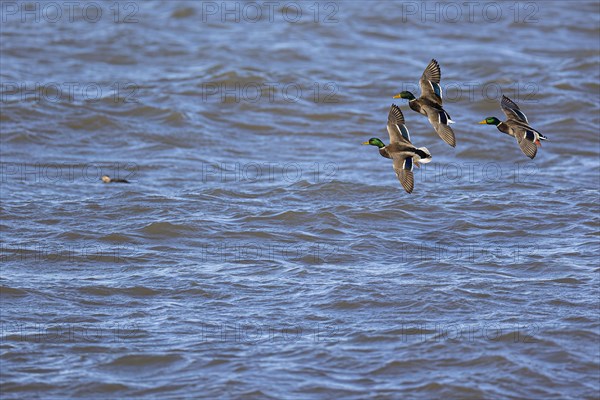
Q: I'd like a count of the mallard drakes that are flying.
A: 3